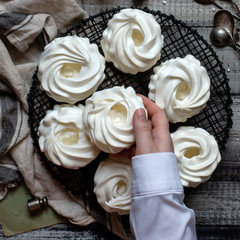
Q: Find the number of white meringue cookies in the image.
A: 7